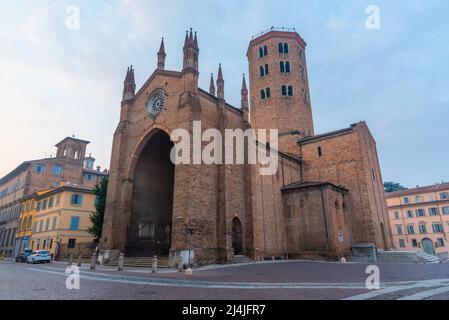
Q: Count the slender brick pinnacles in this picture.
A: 6